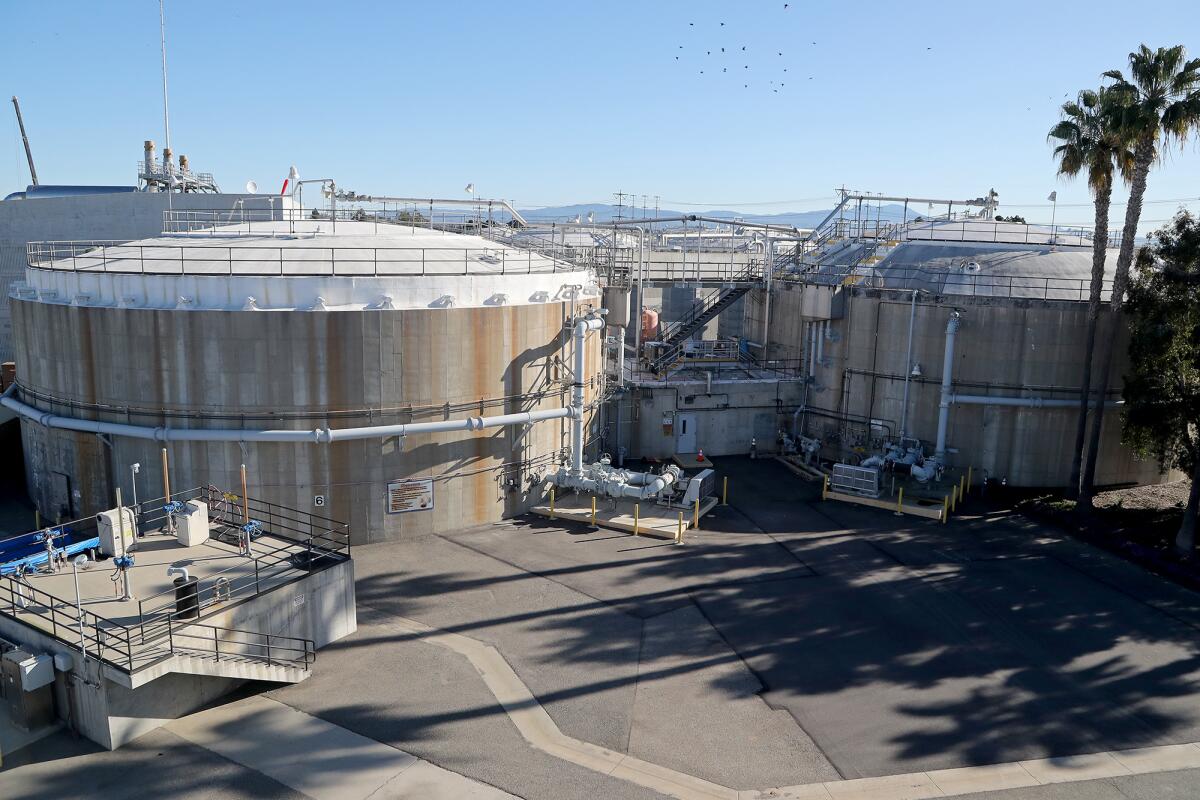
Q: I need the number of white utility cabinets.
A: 2